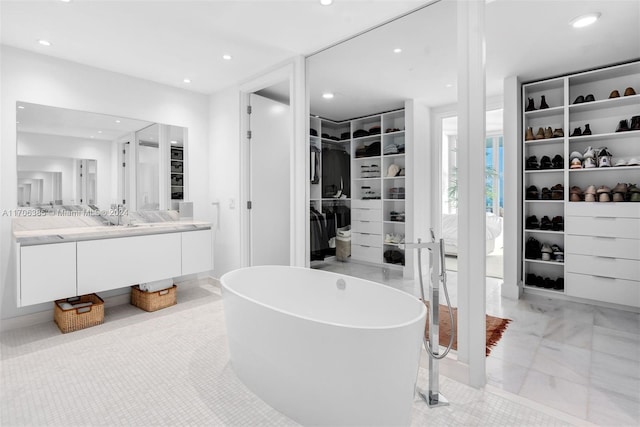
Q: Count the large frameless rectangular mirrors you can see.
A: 1